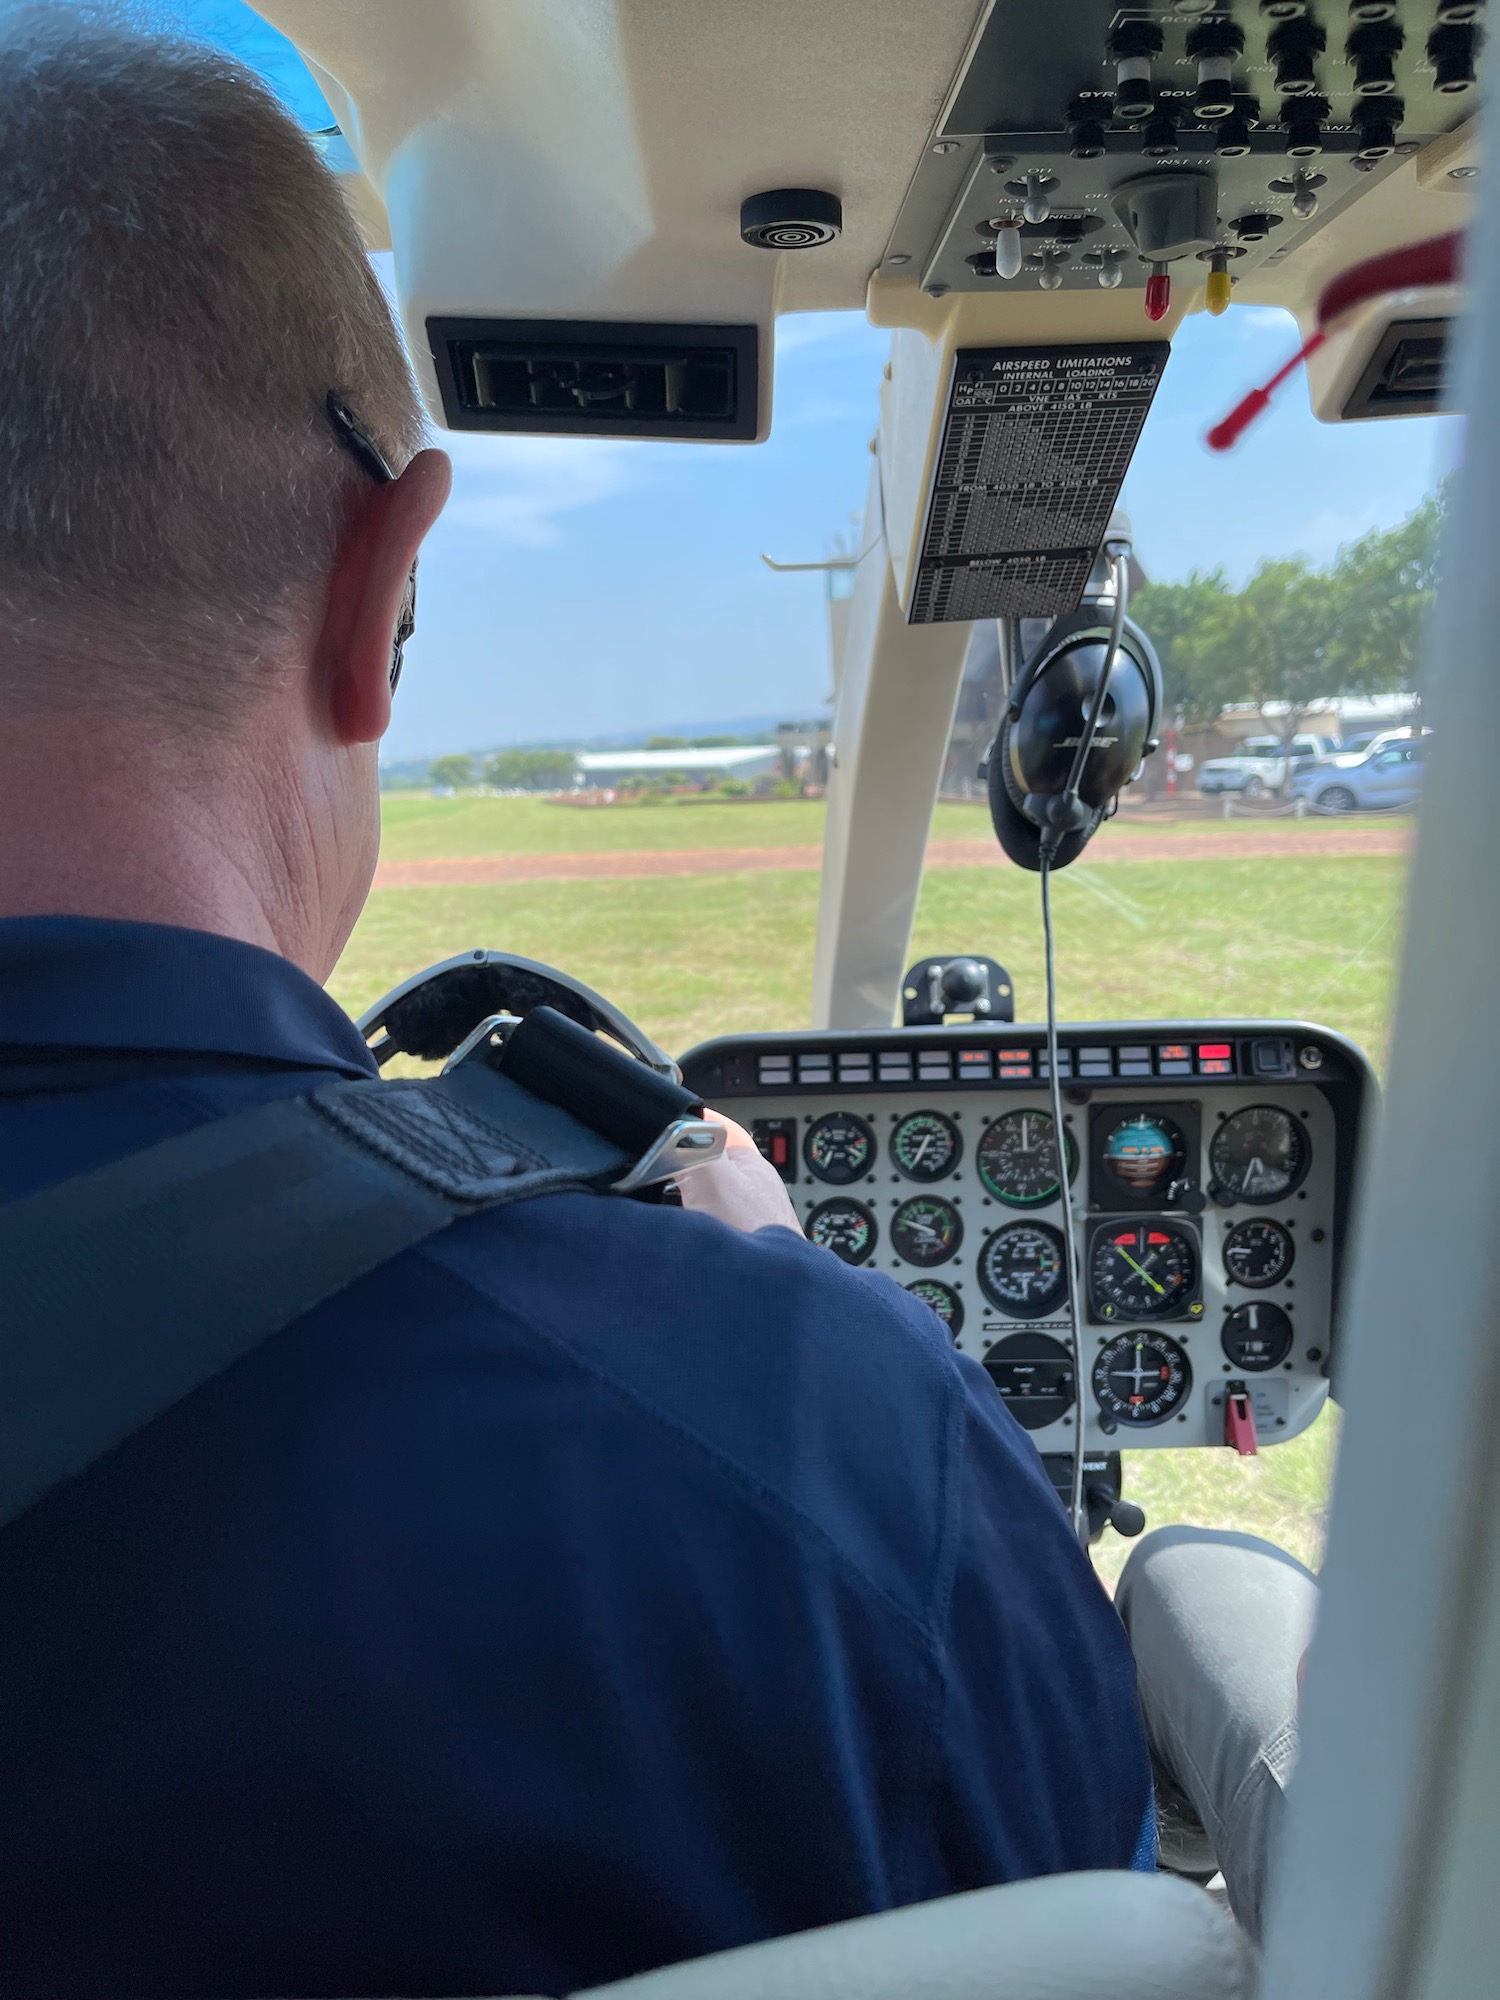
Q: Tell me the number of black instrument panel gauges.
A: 14